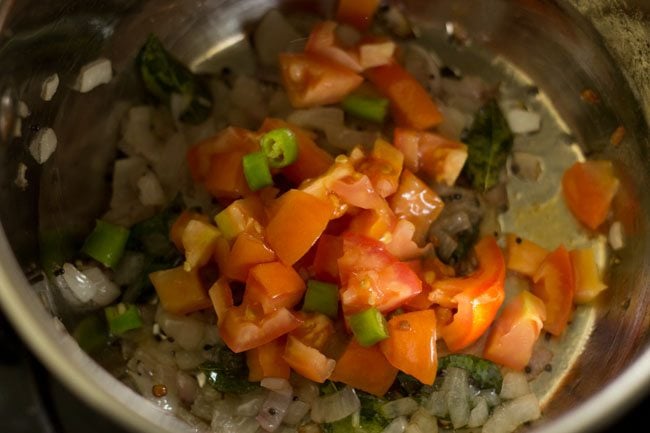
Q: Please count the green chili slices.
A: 7